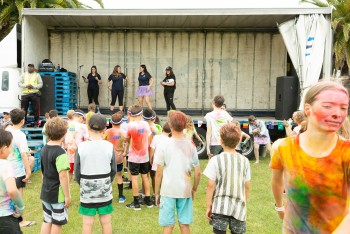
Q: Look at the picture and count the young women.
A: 5